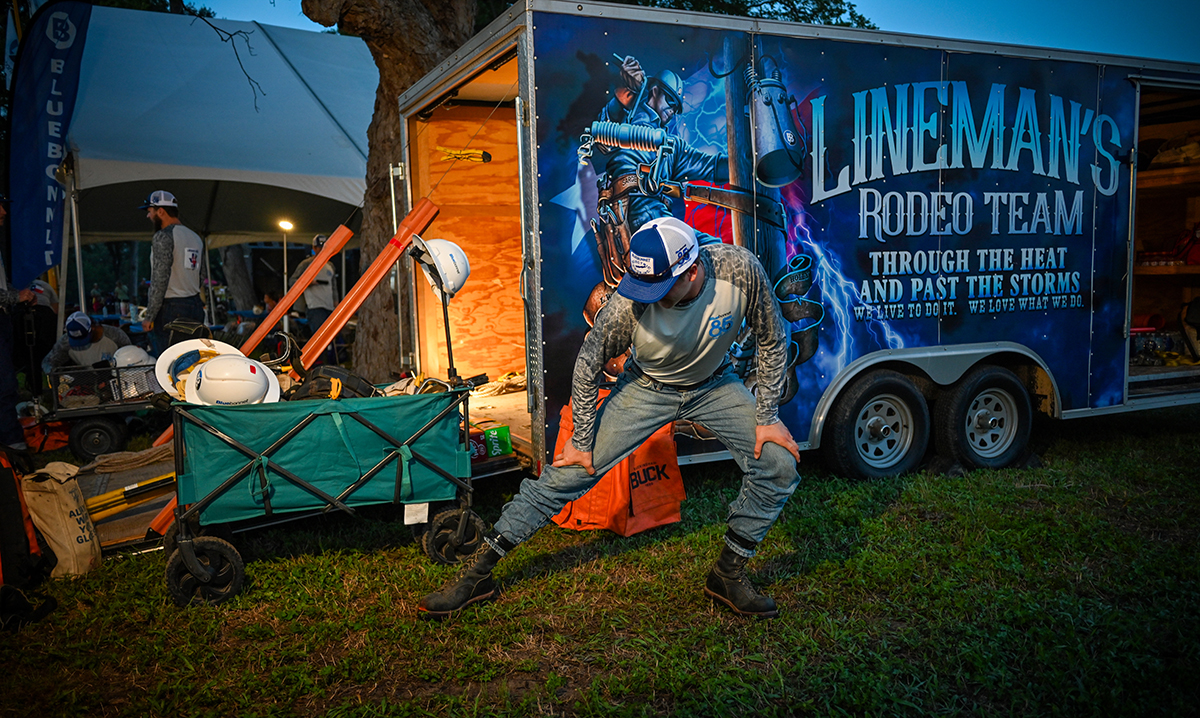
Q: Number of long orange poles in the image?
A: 2